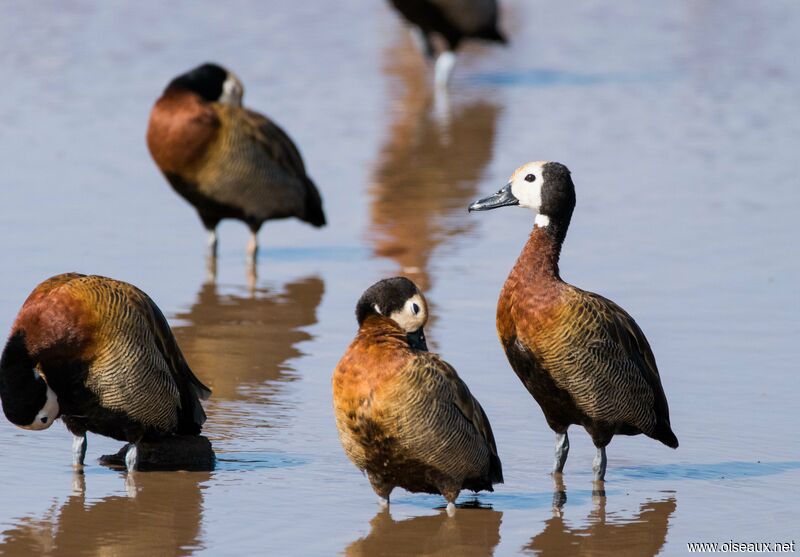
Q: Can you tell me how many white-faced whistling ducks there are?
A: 5